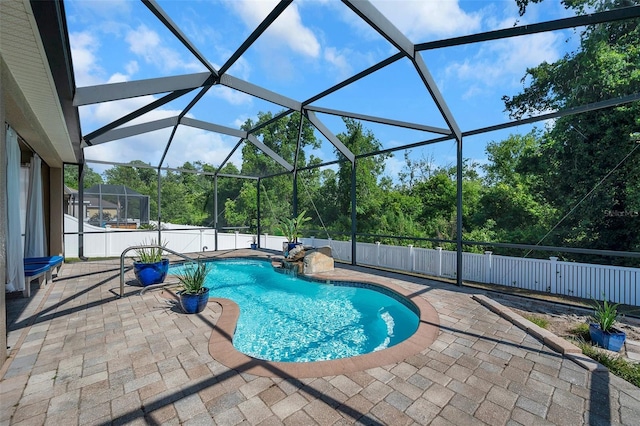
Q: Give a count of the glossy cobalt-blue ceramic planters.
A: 5